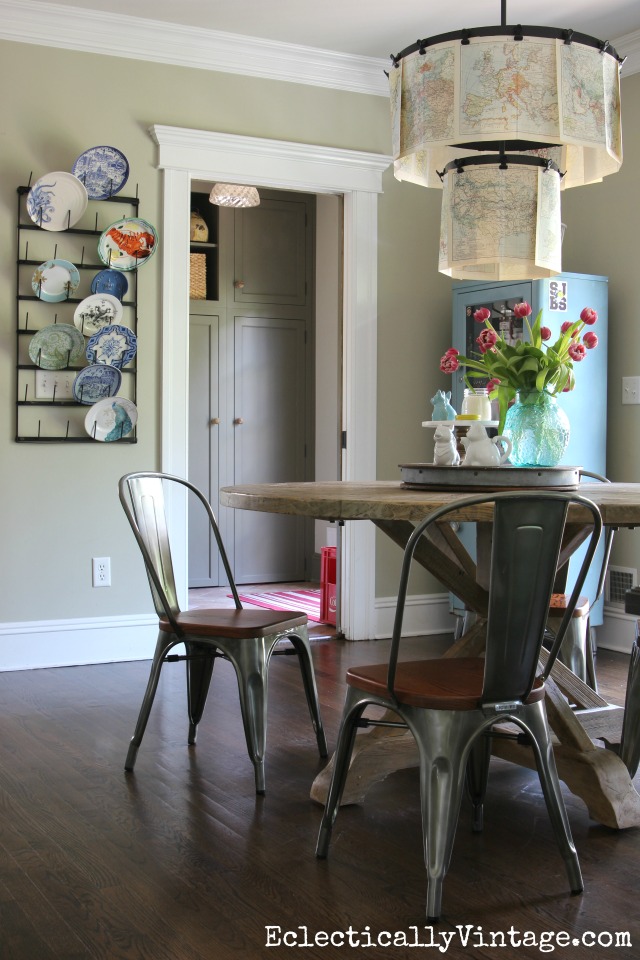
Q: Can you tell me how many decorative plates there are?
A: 10